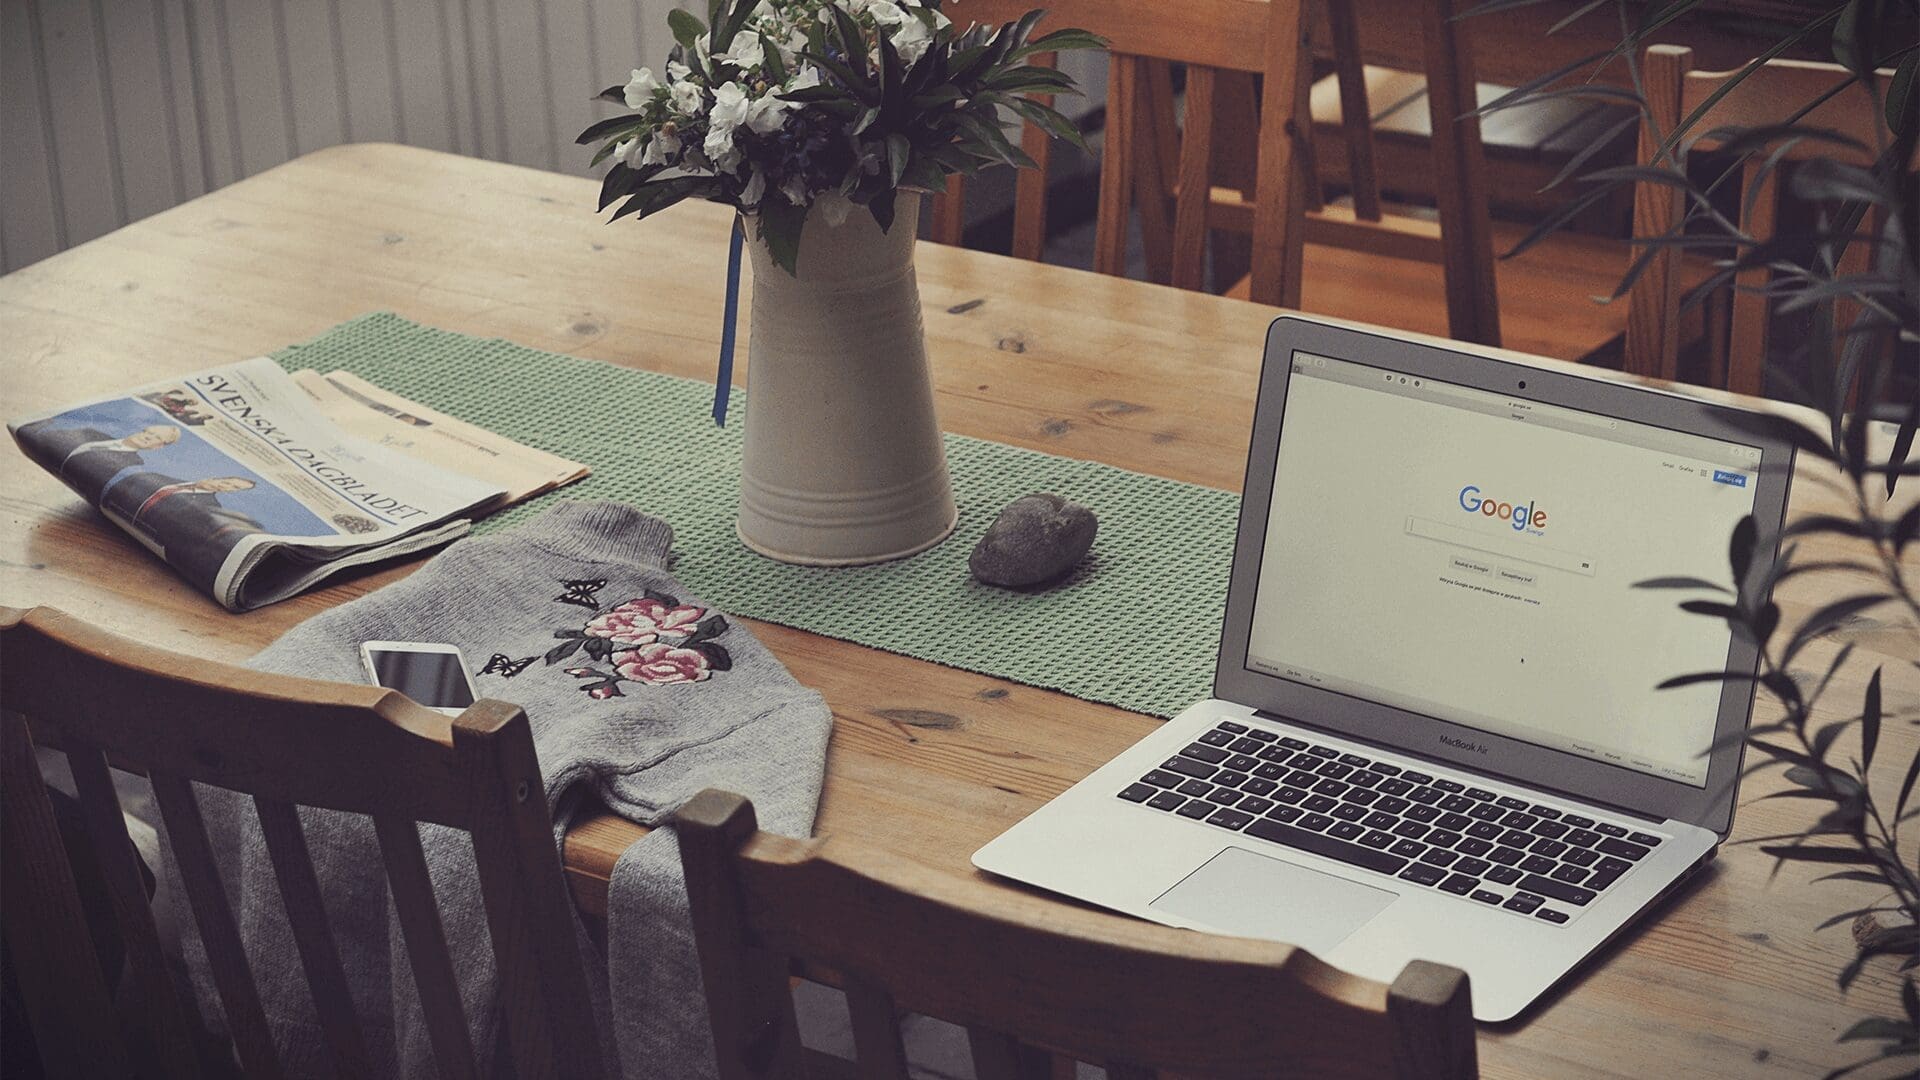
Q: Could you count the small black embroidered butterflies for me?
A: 2